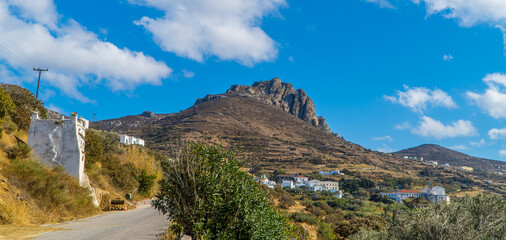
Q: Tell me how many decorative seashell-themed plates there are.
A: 0